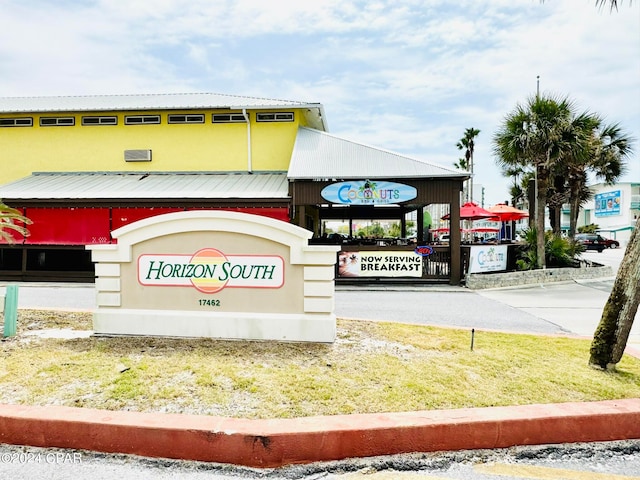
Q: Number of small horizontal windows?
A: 7